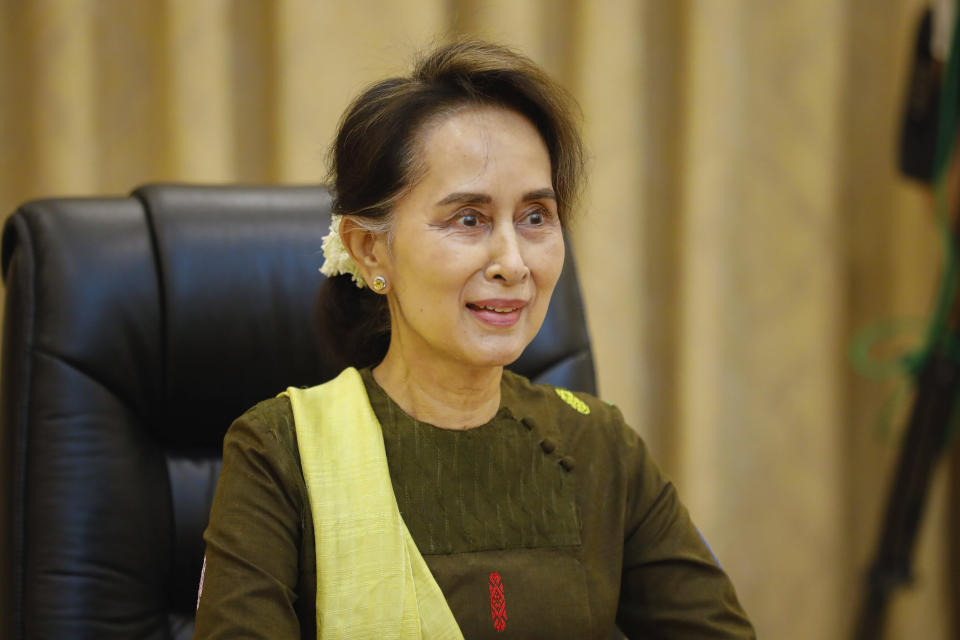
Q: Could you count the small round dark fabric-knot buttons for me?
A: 3